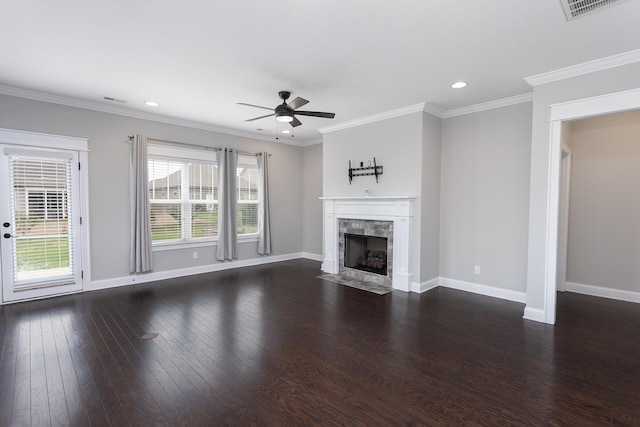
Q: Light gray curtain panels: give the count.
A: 3